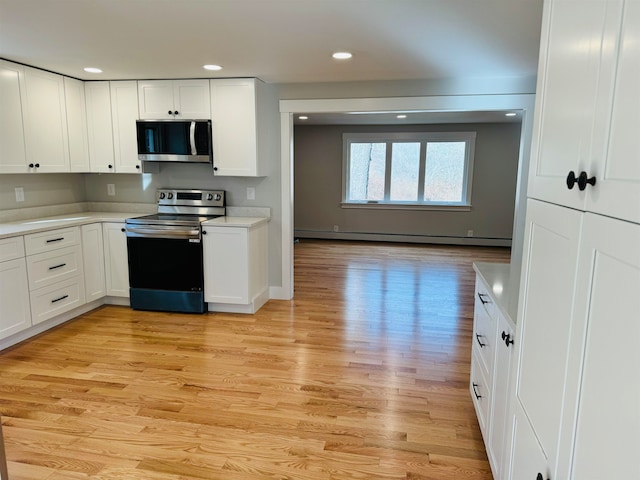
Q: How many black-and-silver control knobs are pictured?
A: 4